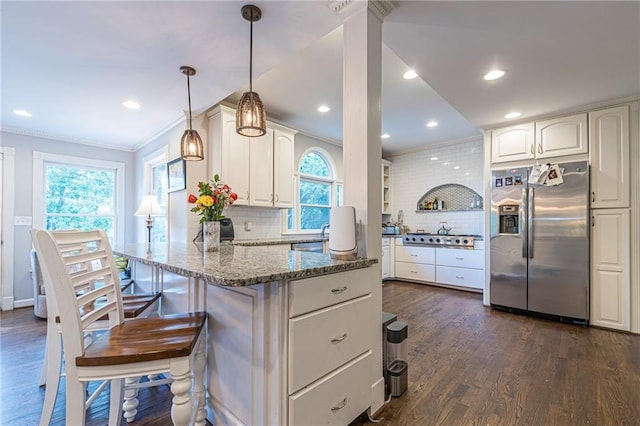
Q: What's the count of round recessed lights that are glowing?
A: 8